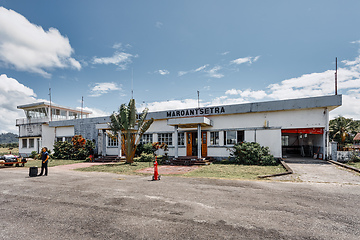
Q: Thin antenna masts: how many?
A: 5